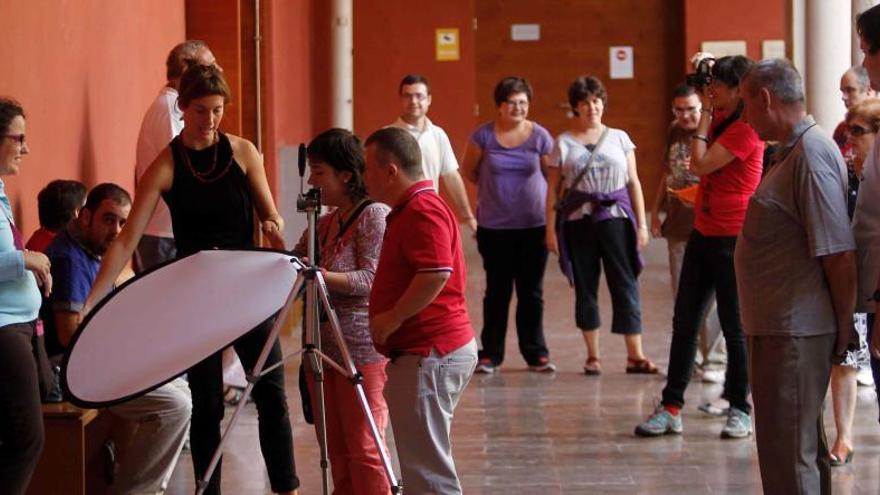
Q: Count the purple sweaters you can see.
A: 1